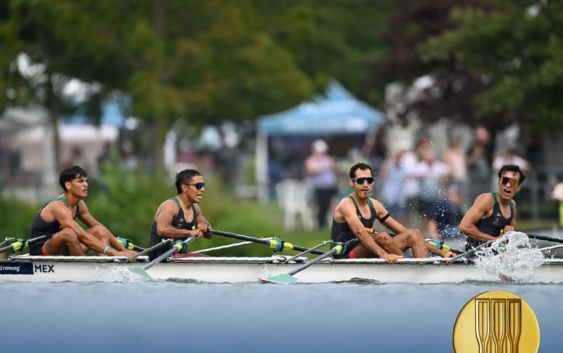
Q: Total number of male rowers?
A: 4